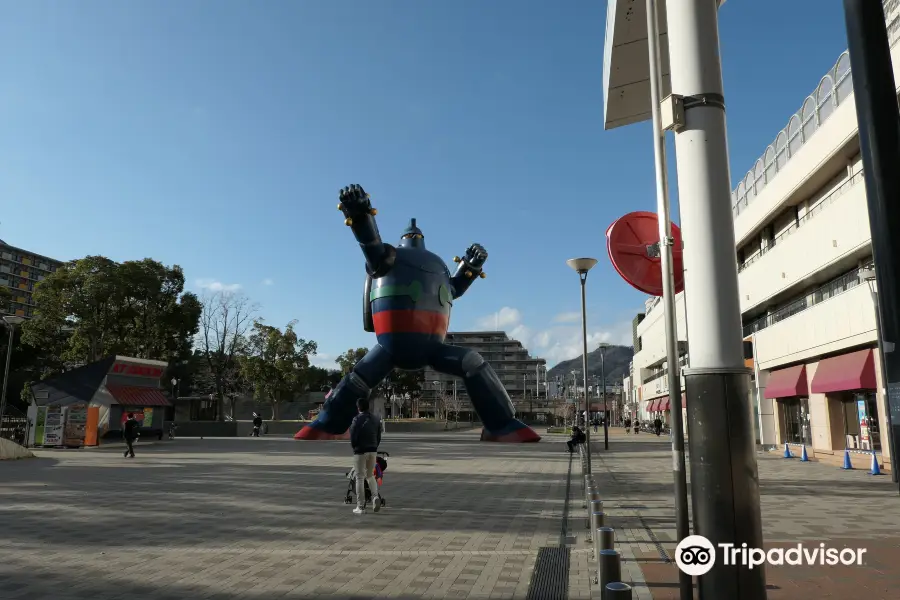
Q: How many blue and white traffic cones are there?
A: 4